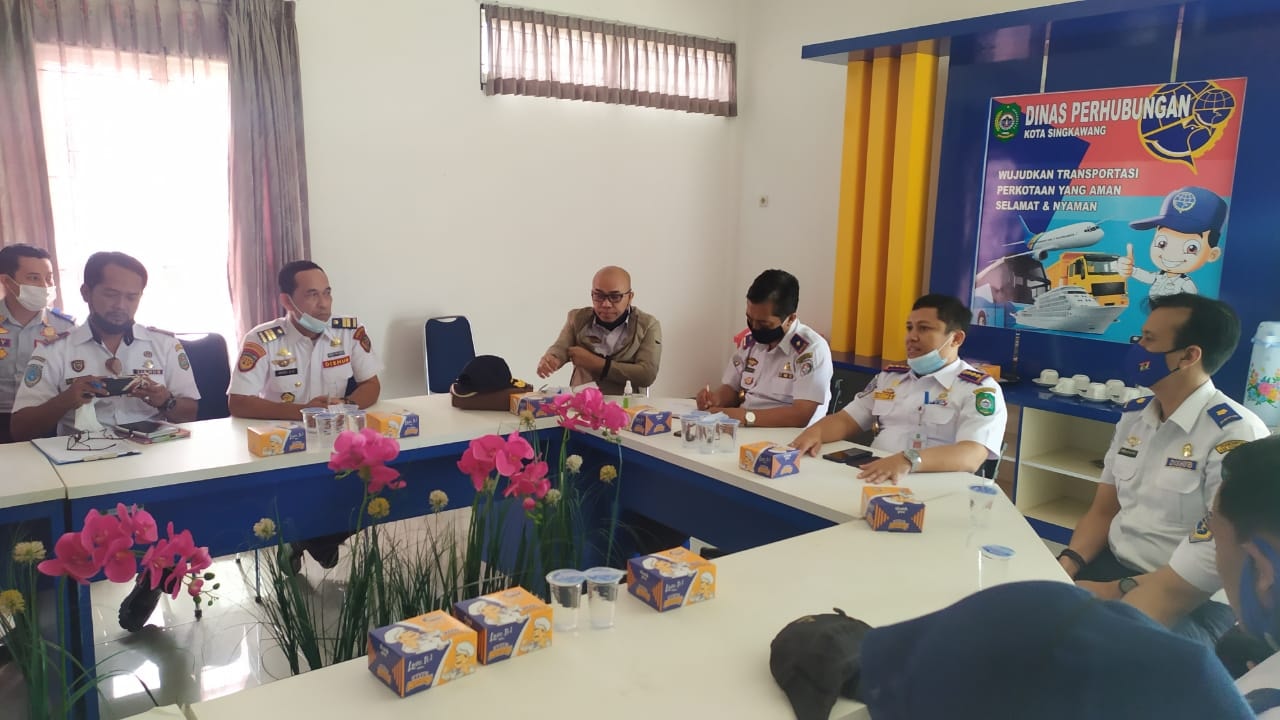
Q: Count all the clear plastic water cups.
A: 12